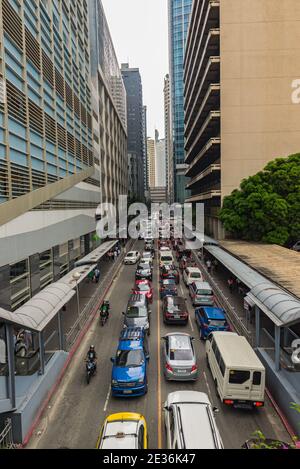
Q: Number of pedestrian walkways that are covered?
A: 2